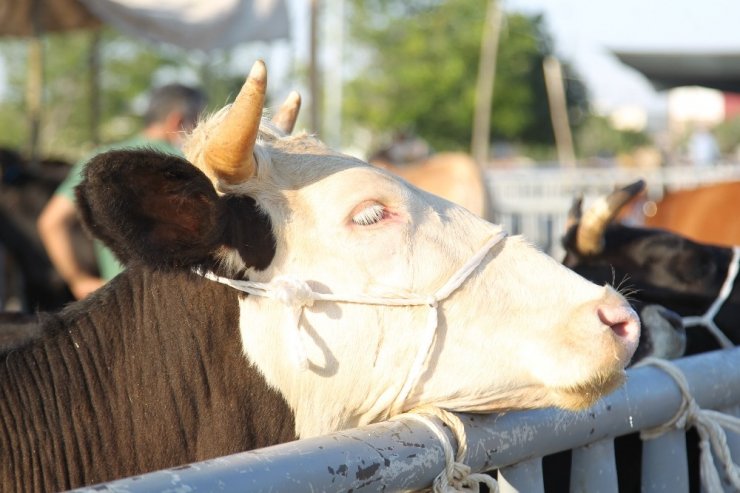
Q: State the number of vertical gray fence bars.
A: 4